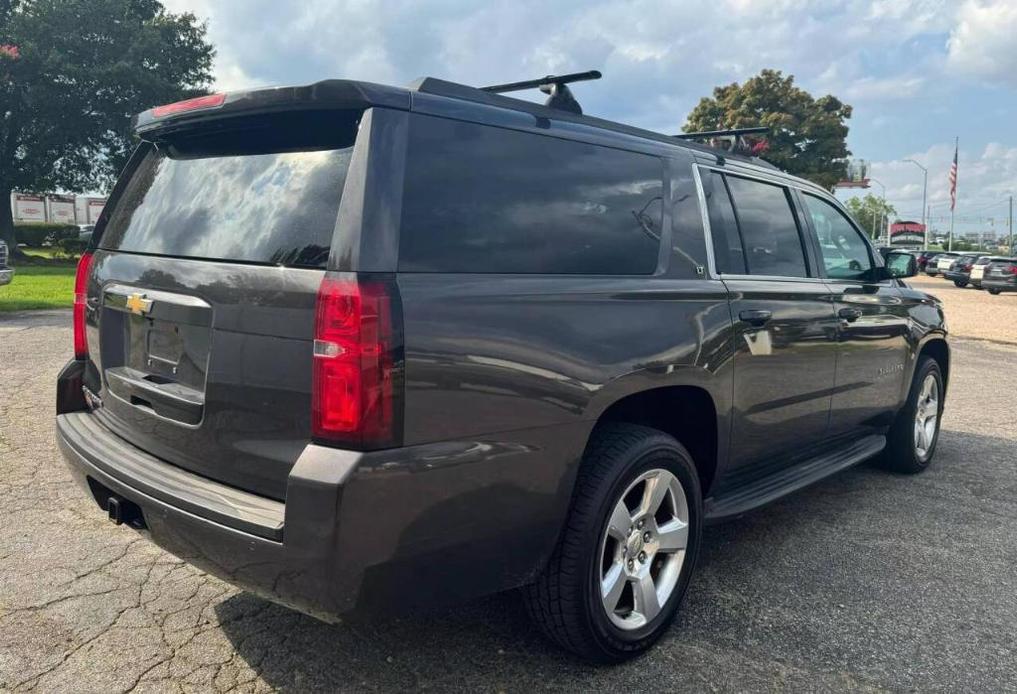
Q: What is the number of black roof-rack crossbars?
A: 2